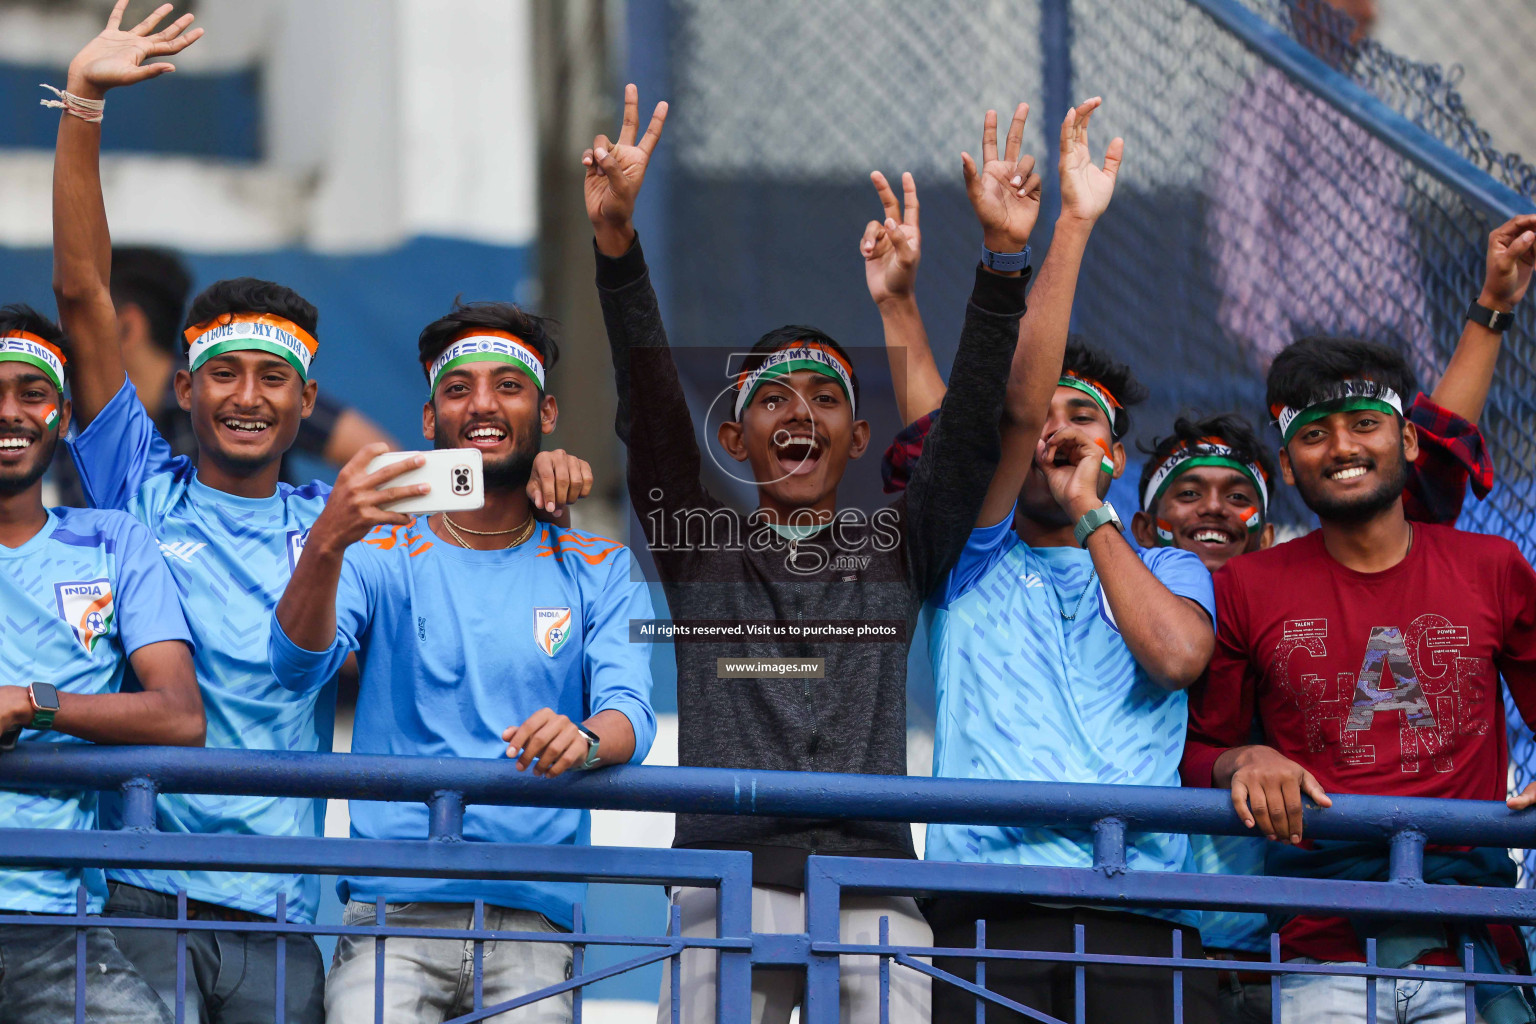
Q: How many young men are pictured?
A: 7